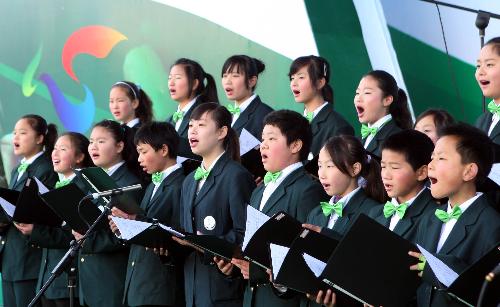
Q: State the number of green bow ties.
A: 13